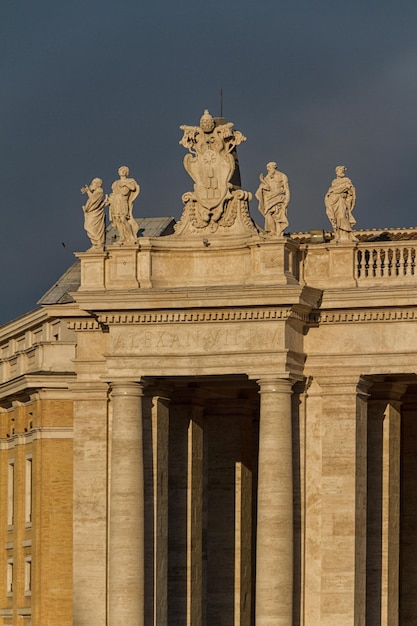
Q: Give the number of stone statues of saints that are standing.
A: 4